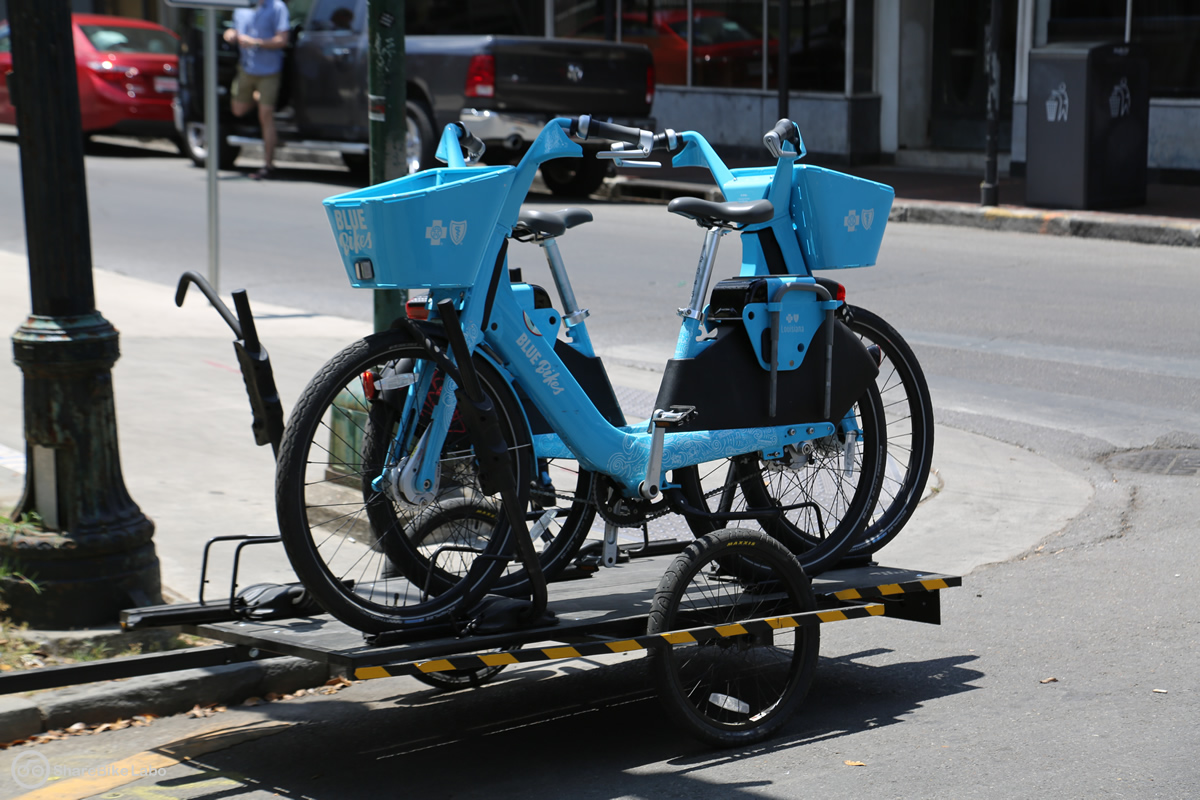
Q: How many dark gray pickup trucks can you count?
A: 1